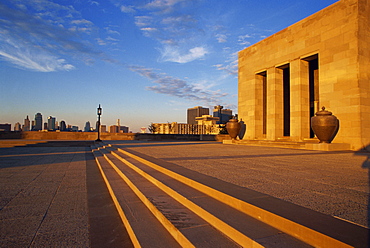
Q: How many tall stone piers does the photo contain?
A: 2